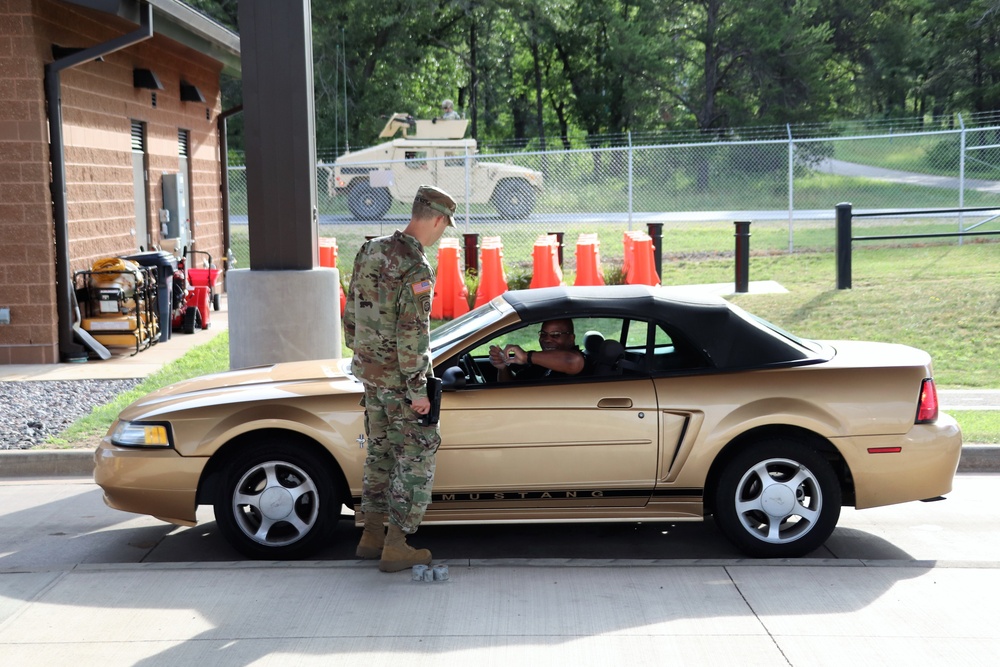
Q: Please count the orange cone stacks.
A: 6